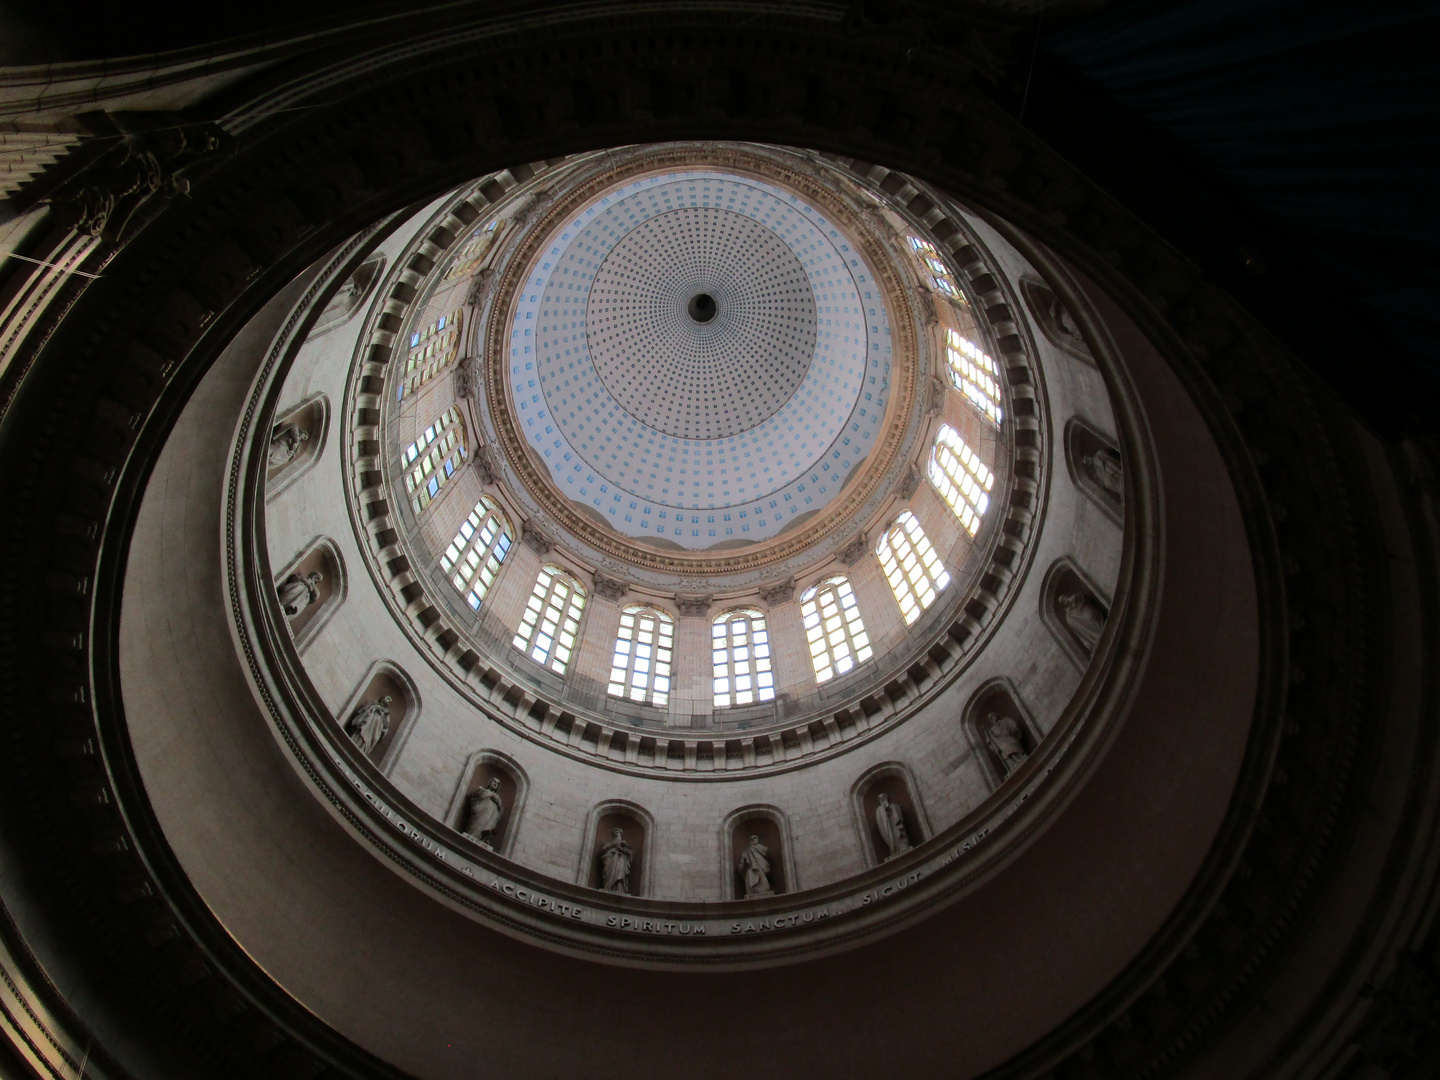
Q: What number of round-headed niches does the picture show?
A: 12